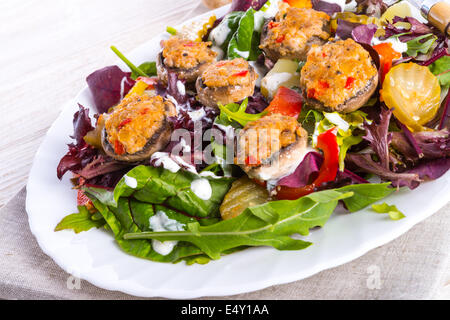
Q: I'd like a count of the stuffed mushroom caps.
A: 6